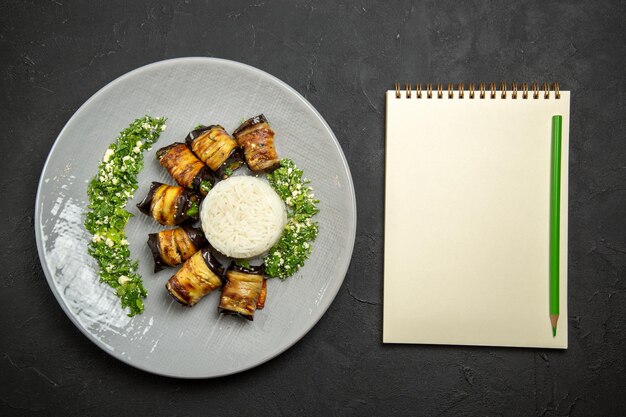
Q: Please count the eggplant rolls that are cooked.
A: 7